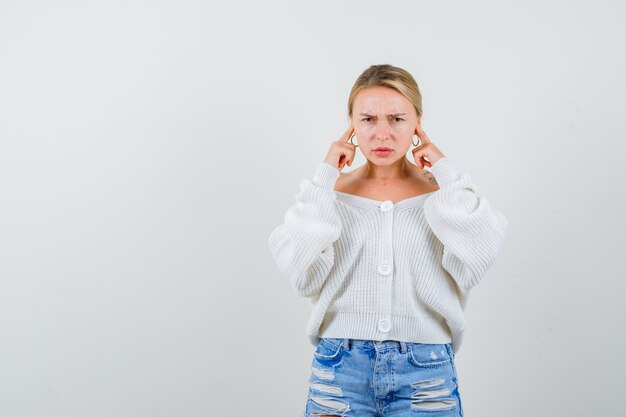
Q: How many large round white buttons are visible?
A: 3